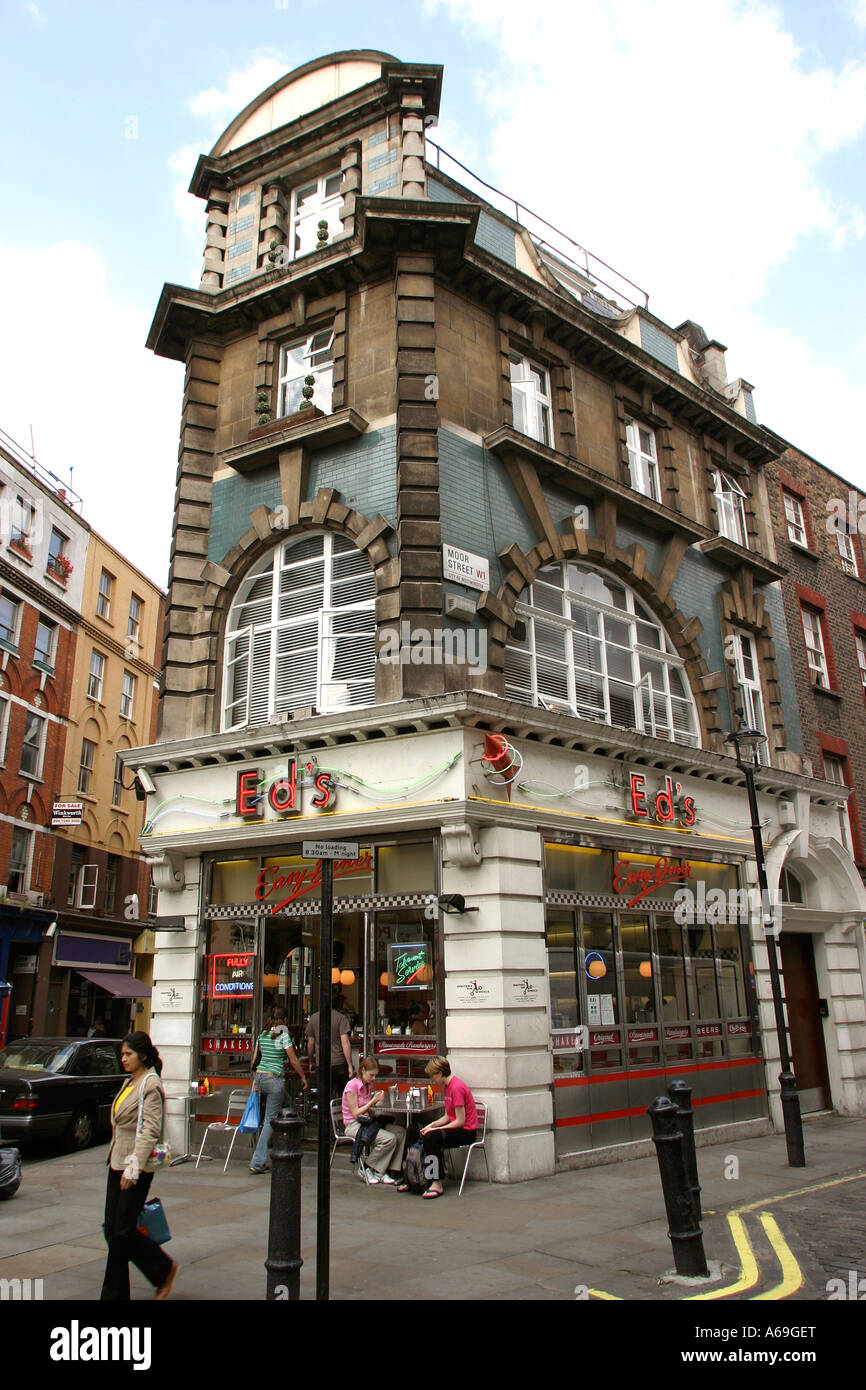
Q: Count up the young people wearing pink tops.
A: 2